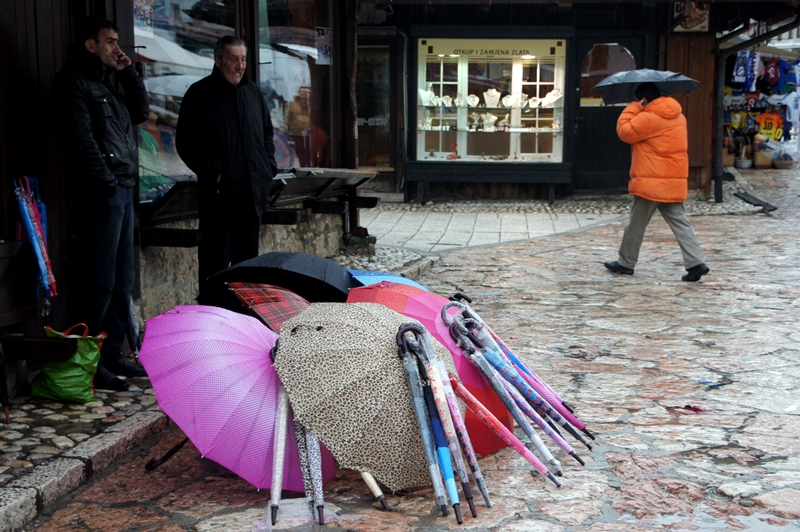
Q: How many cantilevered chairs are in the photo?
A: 0